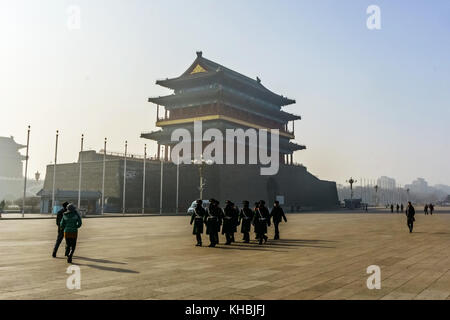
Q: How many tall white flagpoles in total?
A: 8